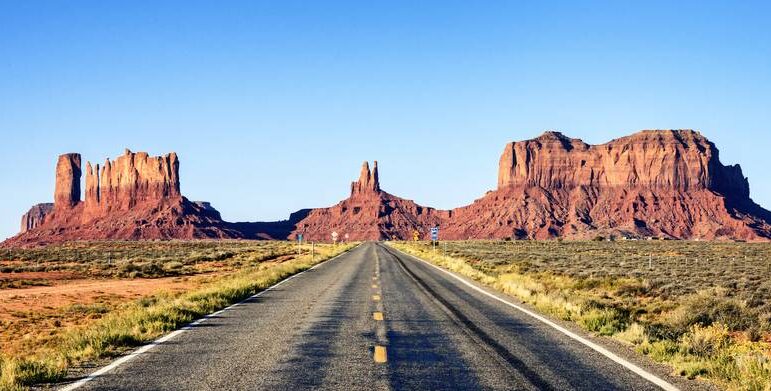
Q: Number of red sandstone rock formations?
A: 3